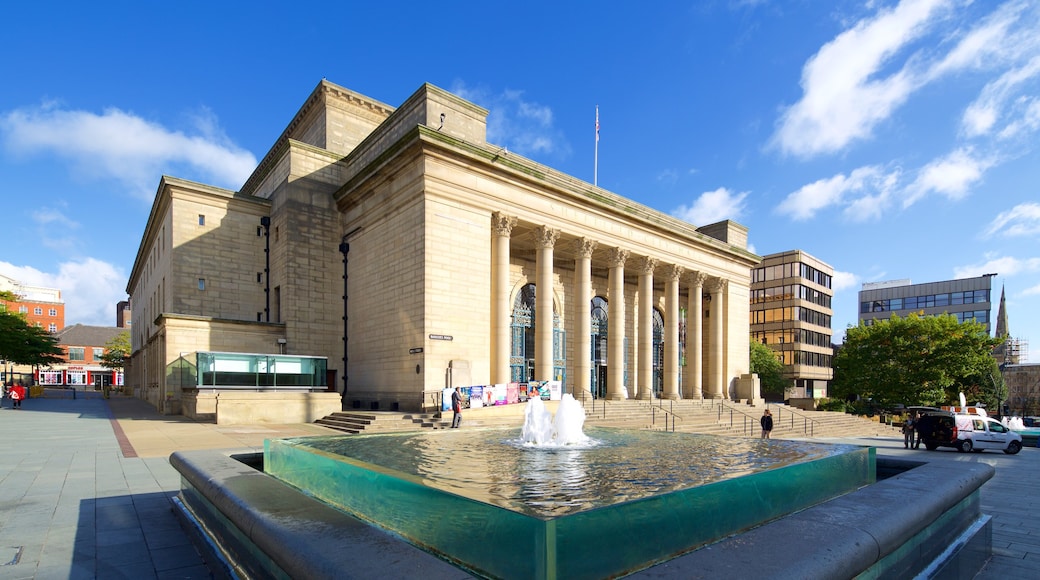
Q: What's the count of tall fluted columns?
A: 8